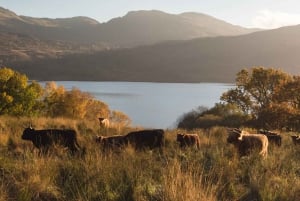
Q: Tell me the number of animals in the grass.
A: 8